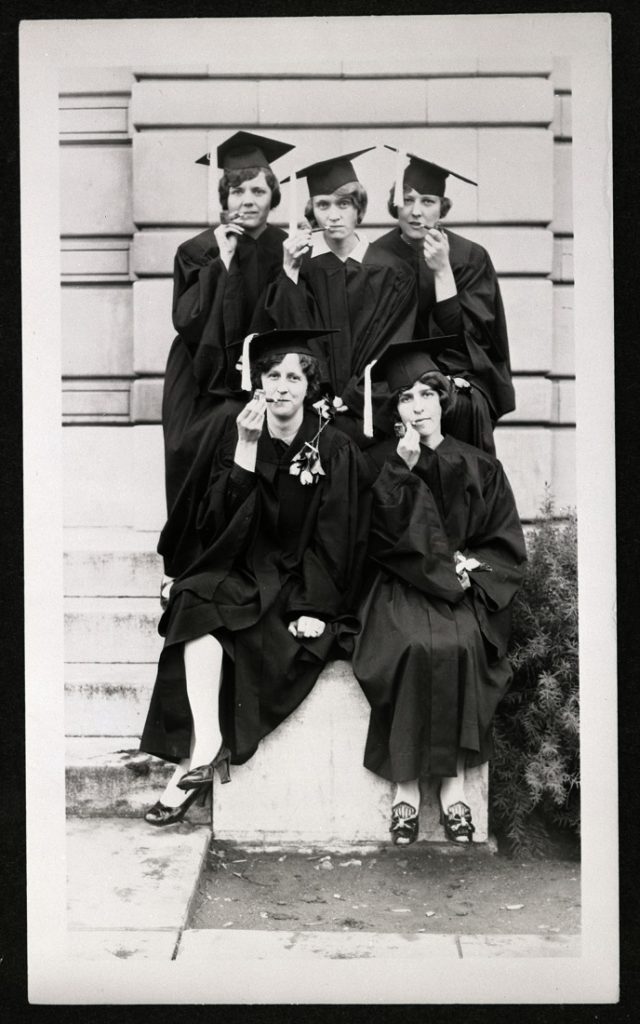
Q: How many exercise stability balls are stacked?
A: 0